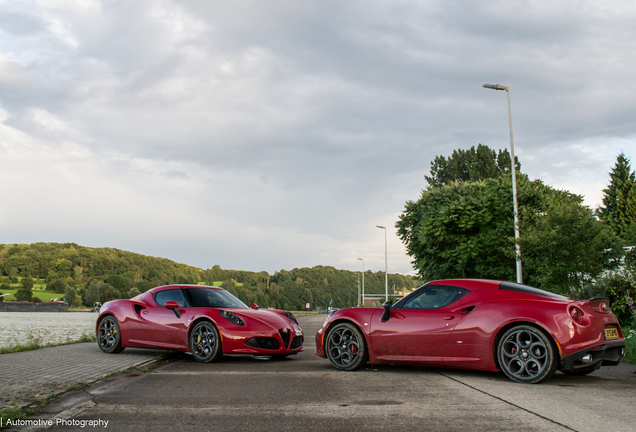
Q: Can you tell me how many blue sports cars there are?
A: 0